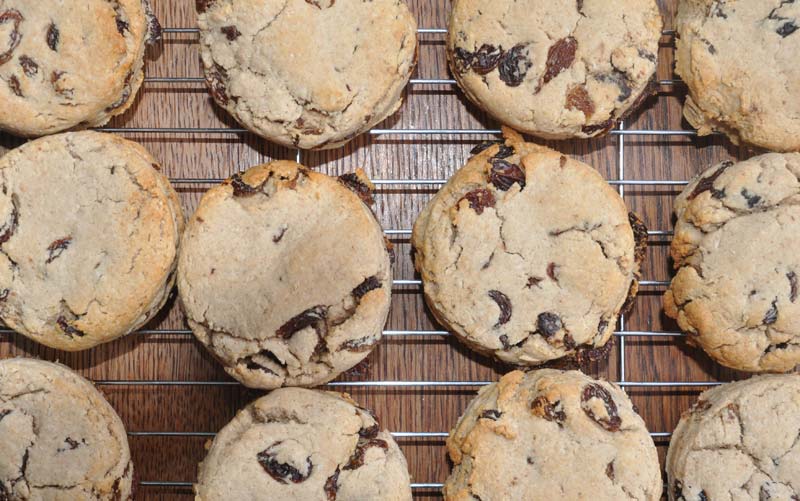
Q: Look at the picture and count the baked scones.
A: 12